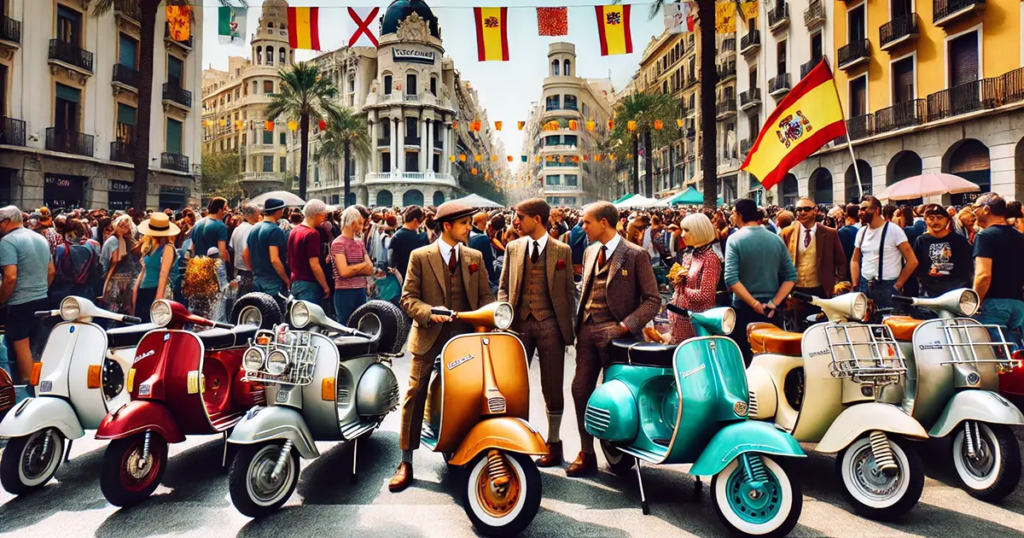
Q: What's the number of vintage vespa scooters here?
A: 7